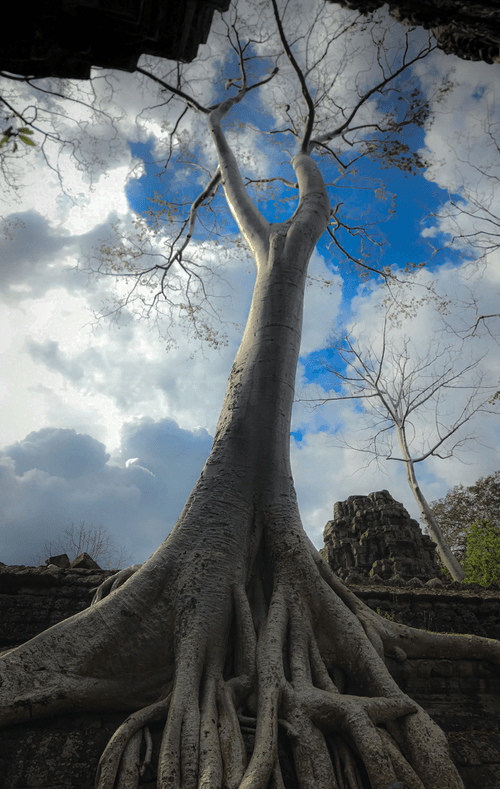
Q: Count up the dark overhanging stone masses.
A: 2